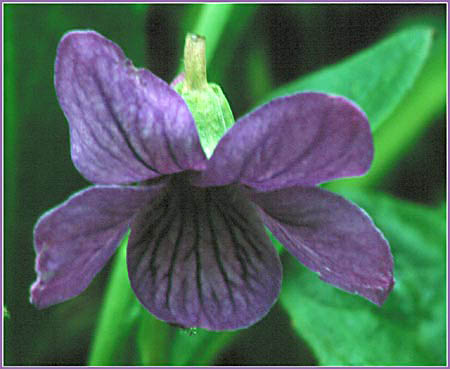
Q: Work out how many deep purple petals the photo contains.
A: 5